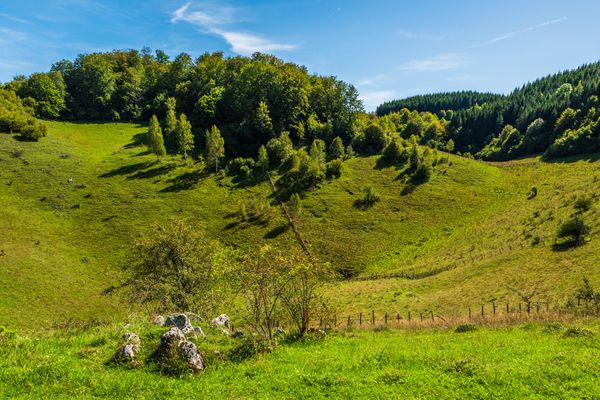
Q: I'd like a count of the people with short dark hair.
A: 0